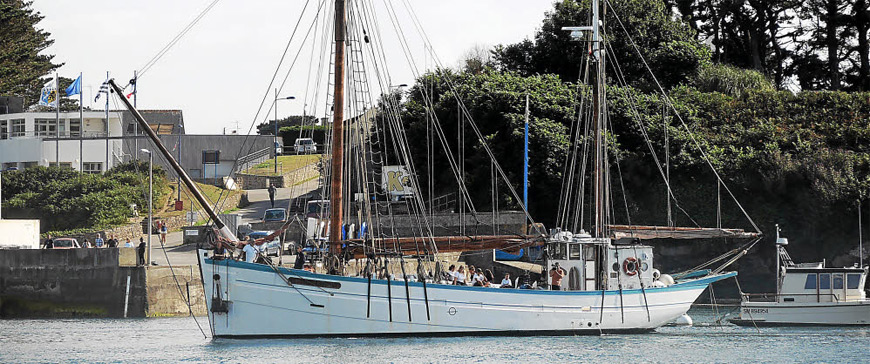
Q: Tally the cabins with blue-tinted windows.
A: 1